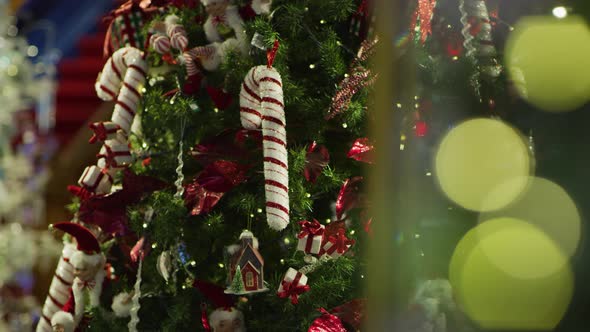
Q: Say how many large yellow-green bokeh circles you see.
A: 4